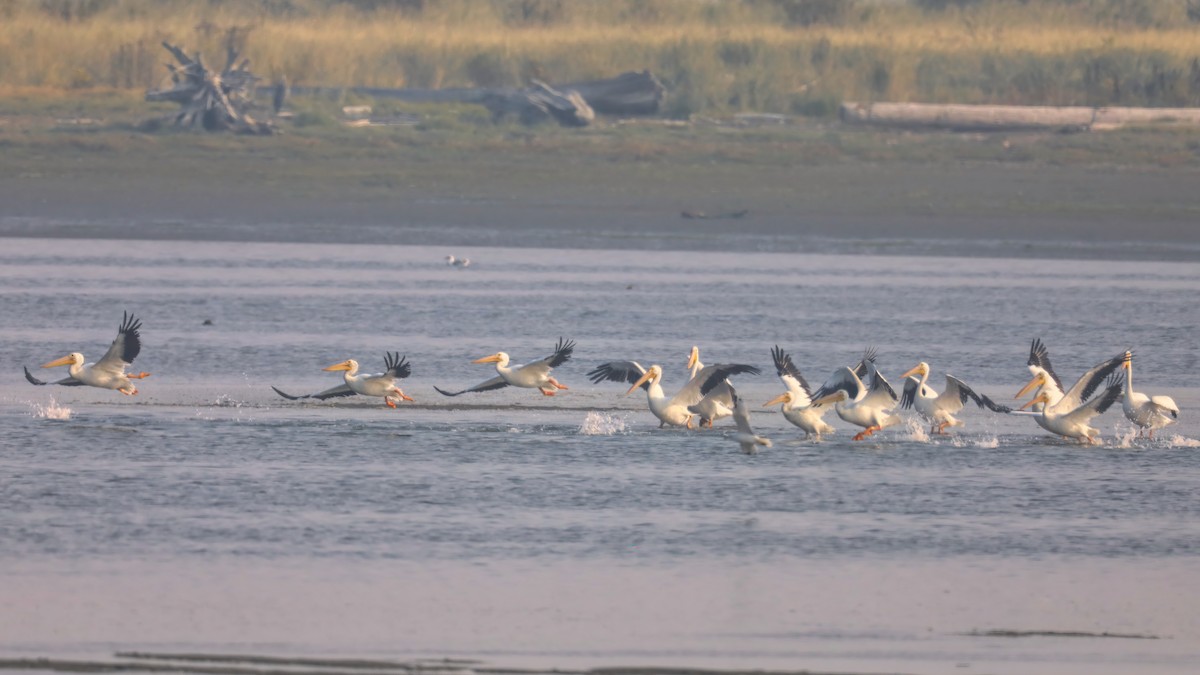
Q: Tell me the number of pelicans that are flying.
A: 3